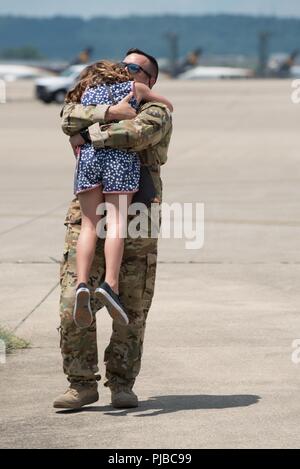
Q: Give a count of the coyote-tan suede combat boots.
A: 2